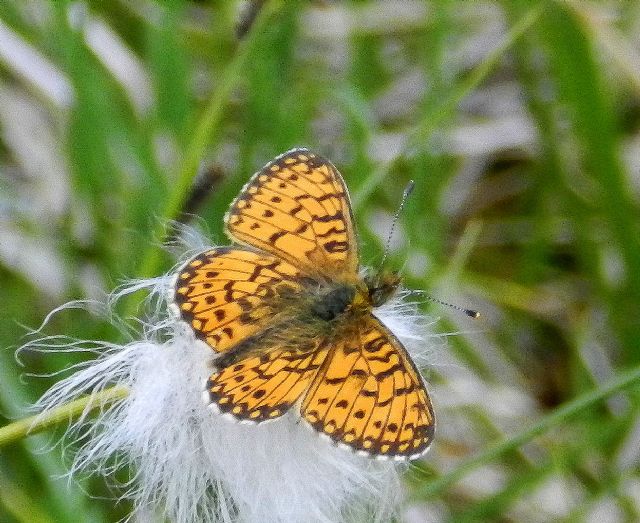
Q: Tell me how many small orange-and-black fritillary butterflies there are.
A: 1